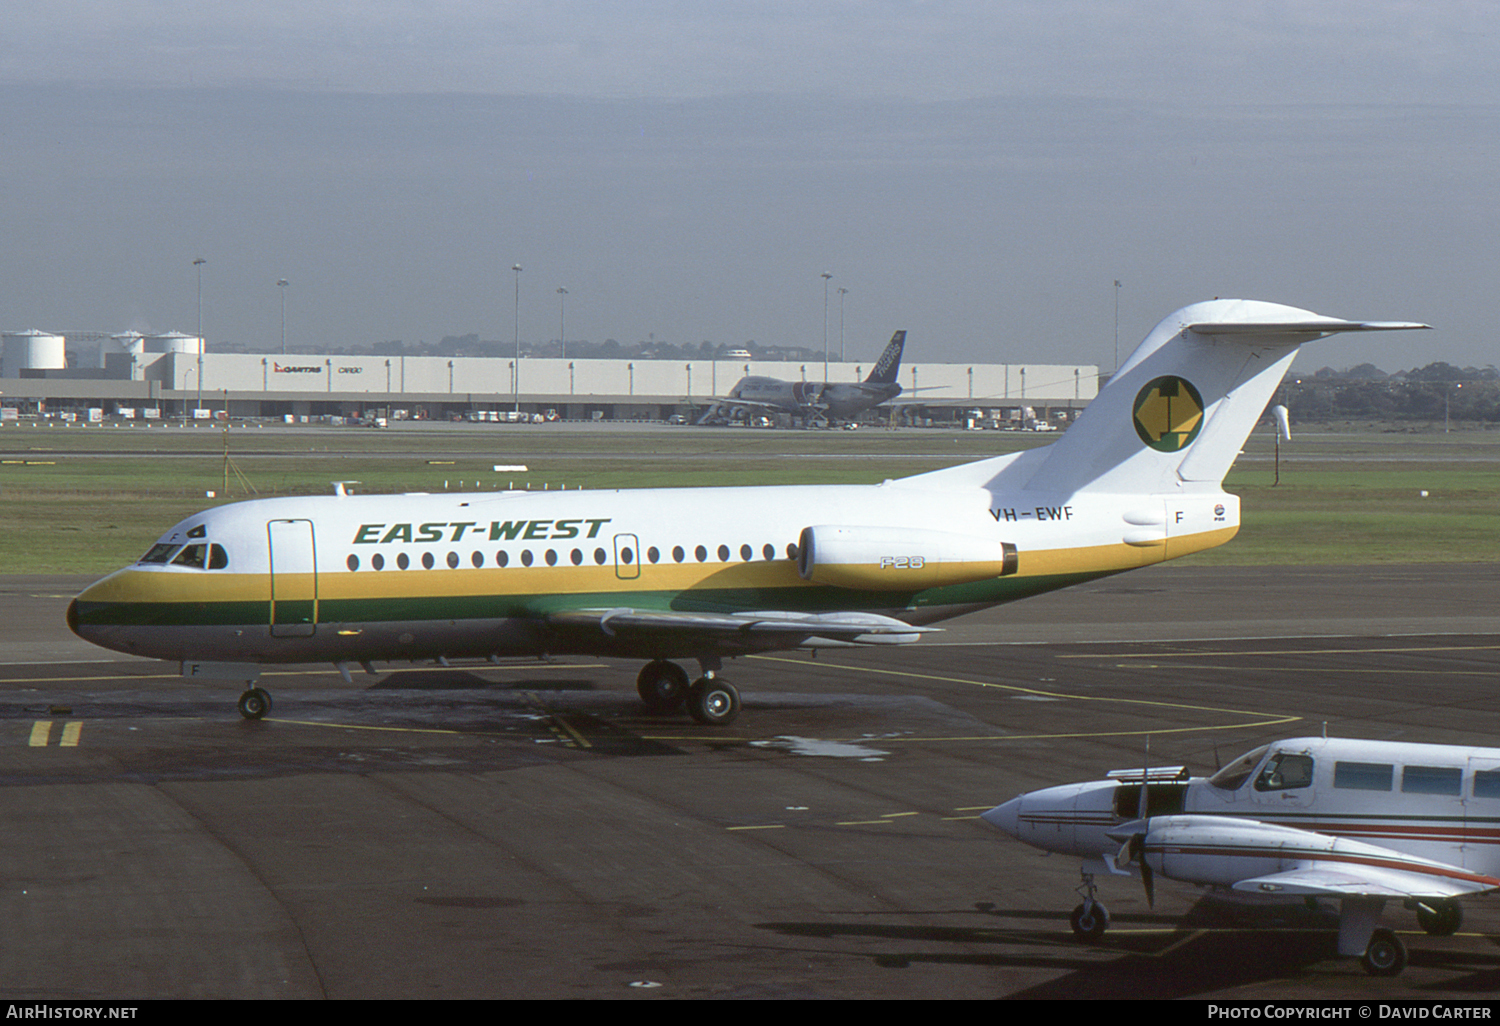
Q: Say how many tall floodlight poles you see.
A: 7